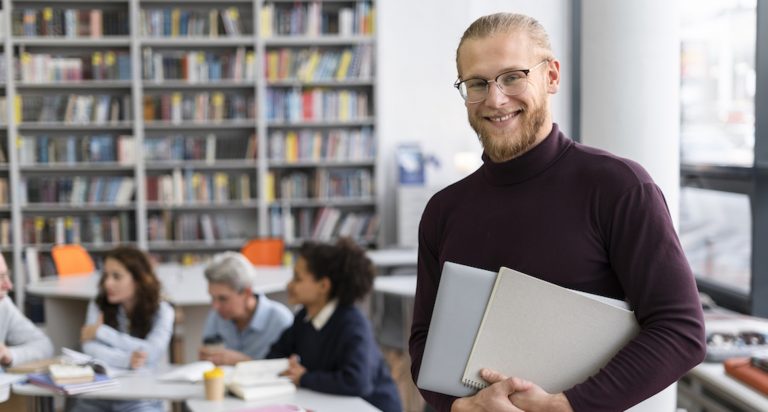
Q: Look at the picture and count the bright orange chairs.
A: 2